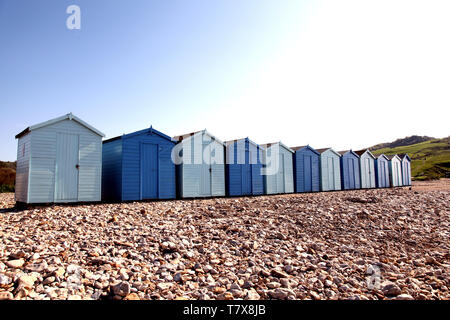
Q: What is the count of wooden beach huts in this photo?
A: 12